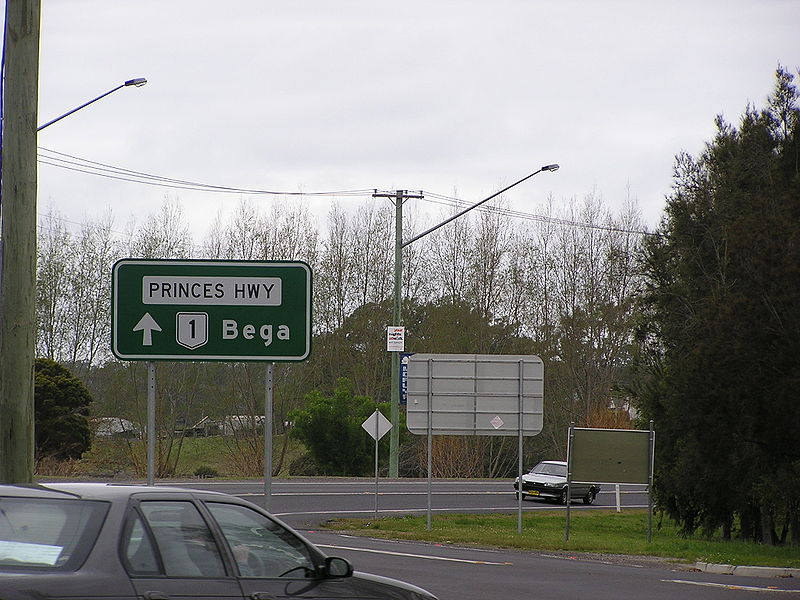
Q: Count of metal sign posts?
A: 7